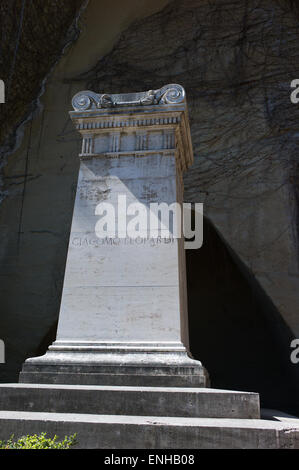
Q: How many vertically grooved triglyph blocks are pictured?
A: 4